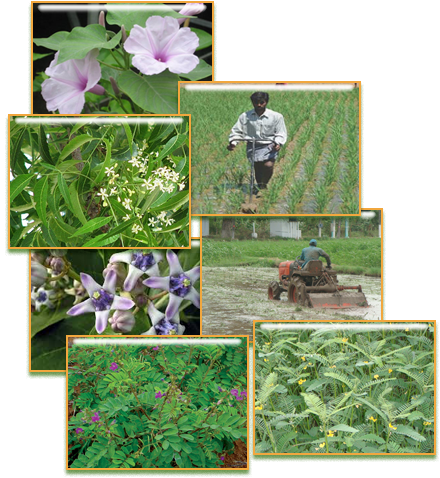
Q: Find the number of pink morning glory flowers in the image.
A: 2